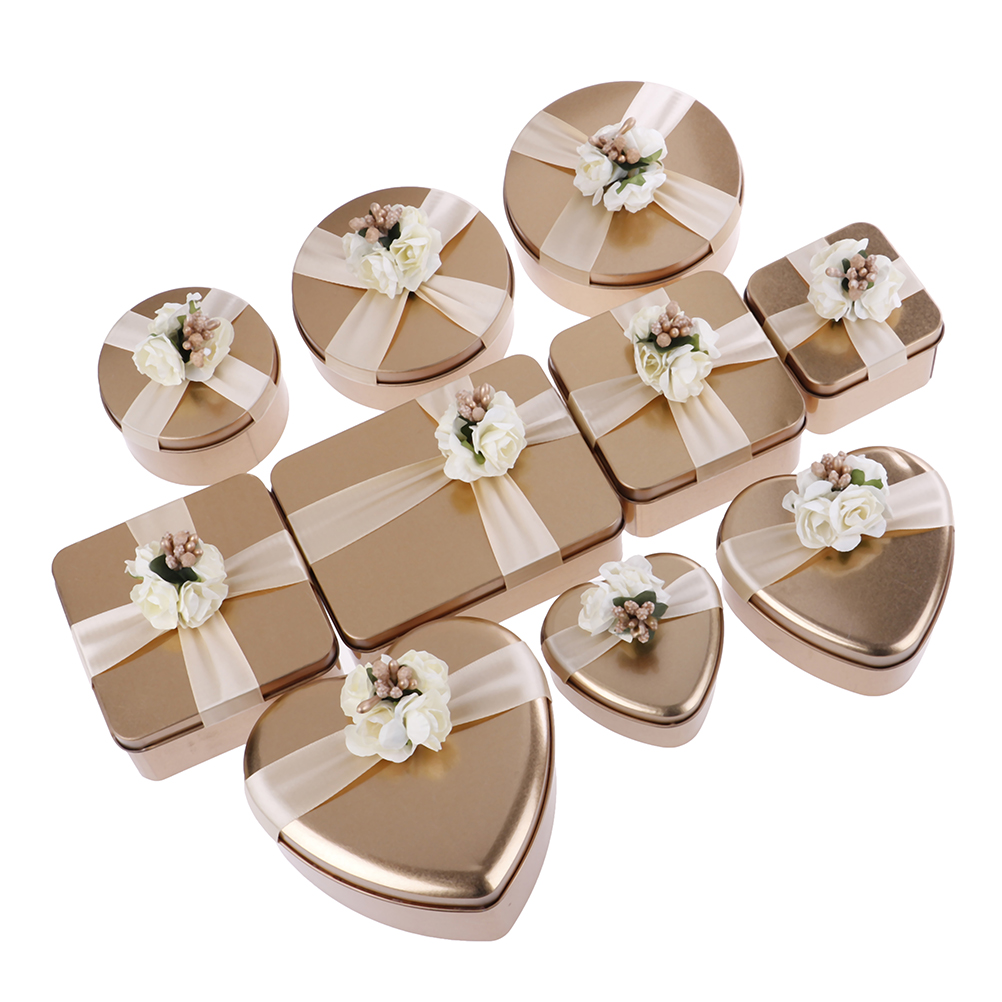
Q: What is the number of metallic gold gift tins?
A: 10